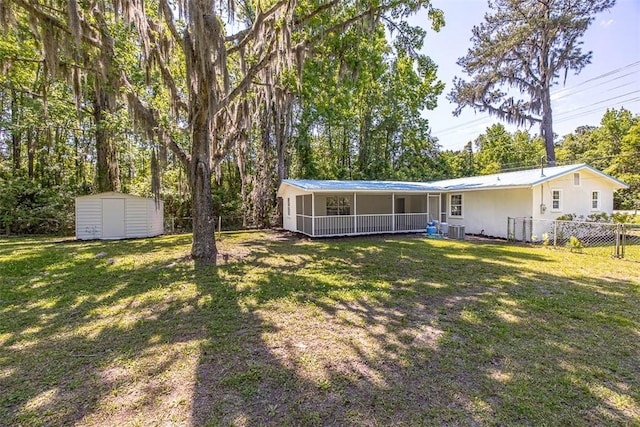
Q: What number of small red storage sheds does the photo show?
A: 0